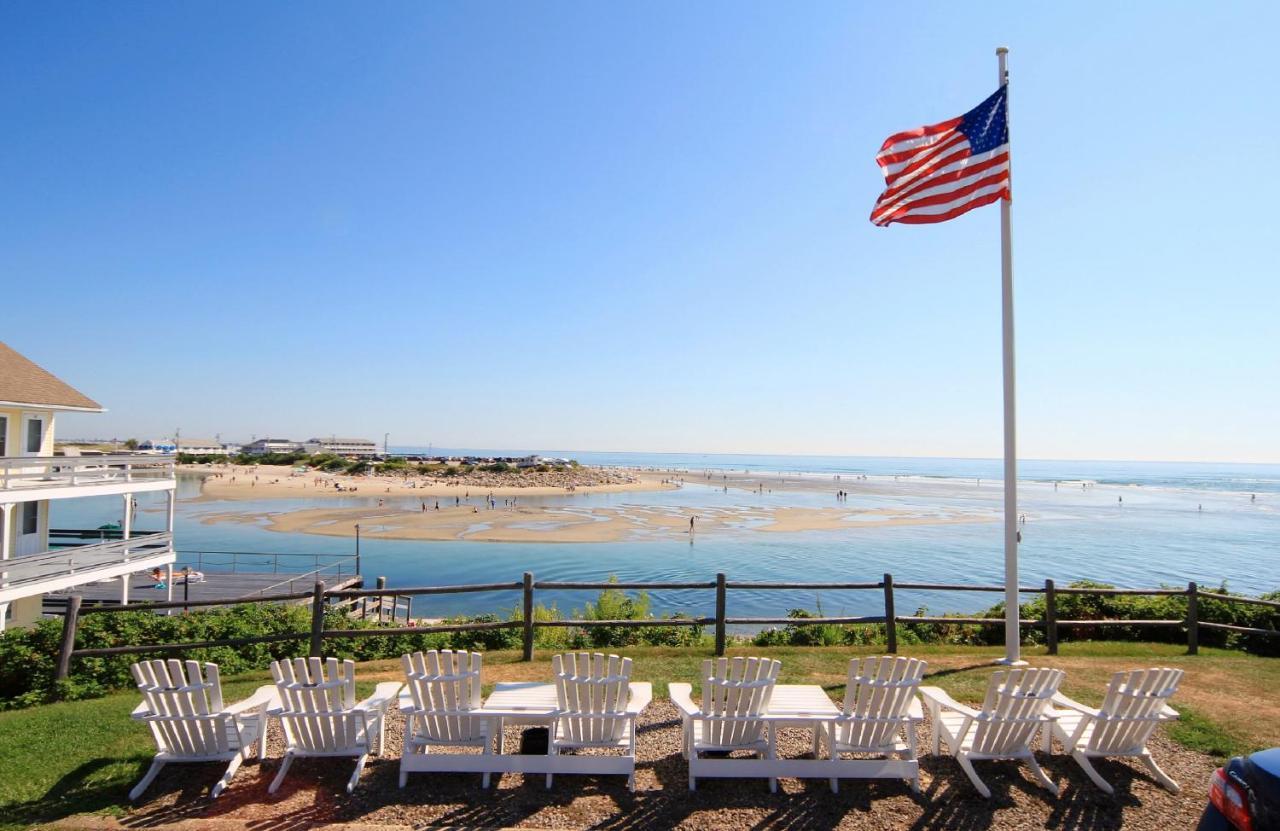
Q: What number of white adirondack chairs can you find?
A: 8